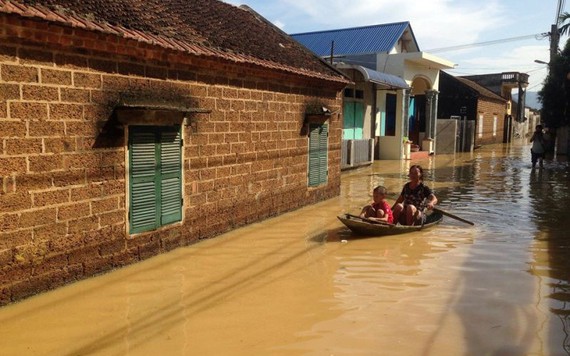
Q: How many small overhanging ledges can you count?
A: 2